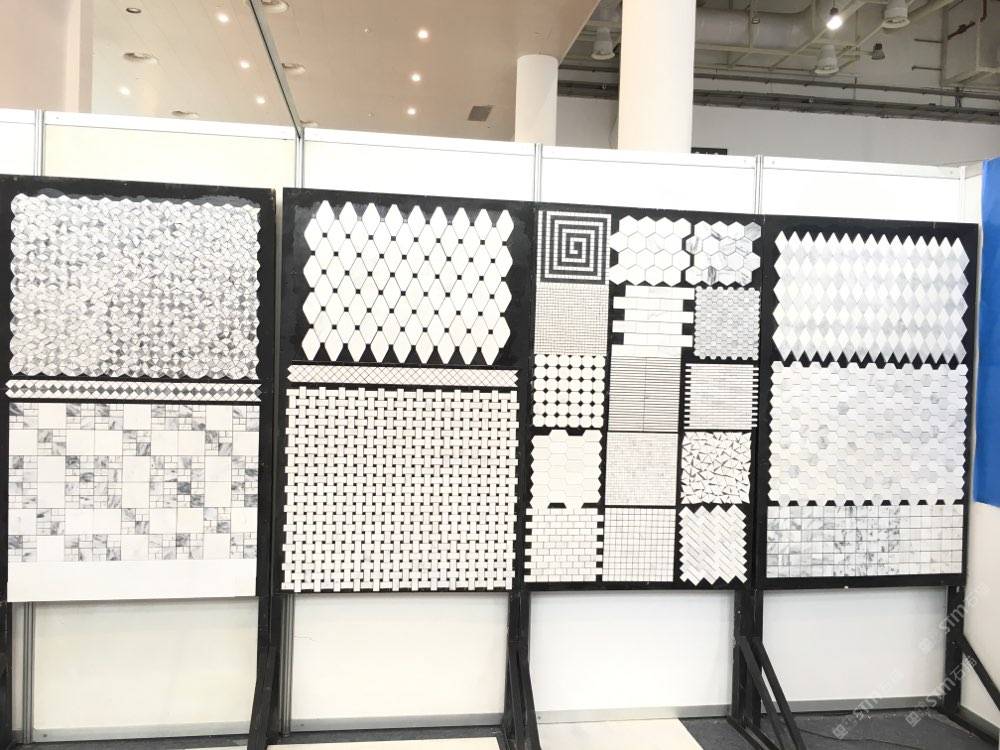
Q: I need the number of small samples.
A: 15